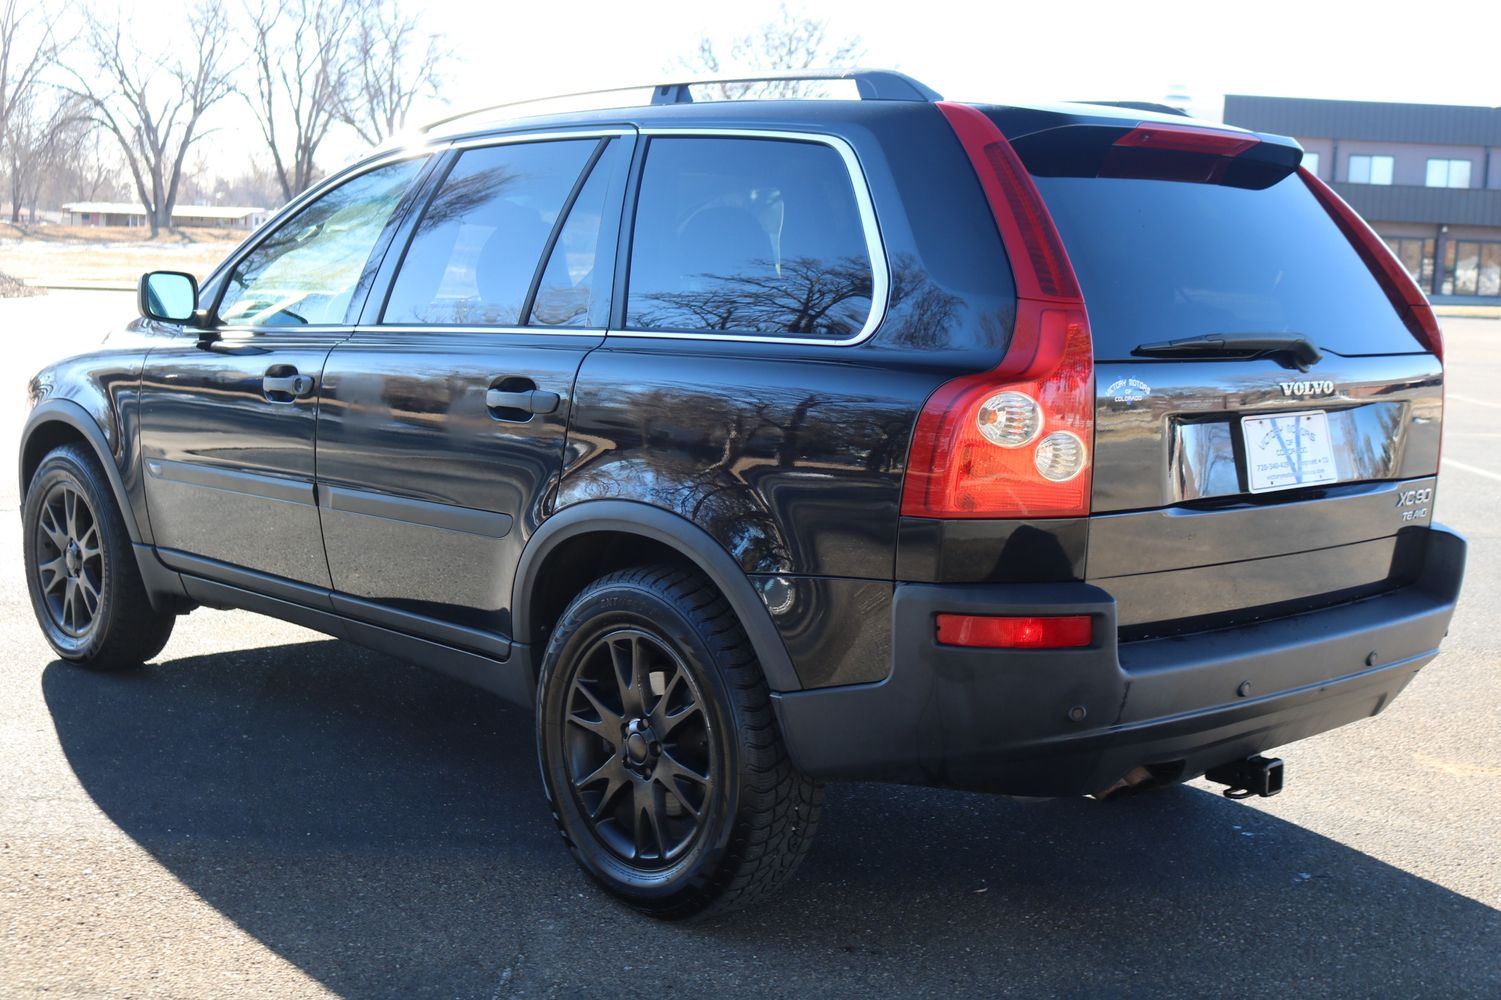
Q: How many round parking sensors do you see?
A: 3